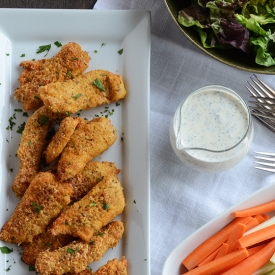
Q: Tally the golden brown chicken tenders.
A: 11